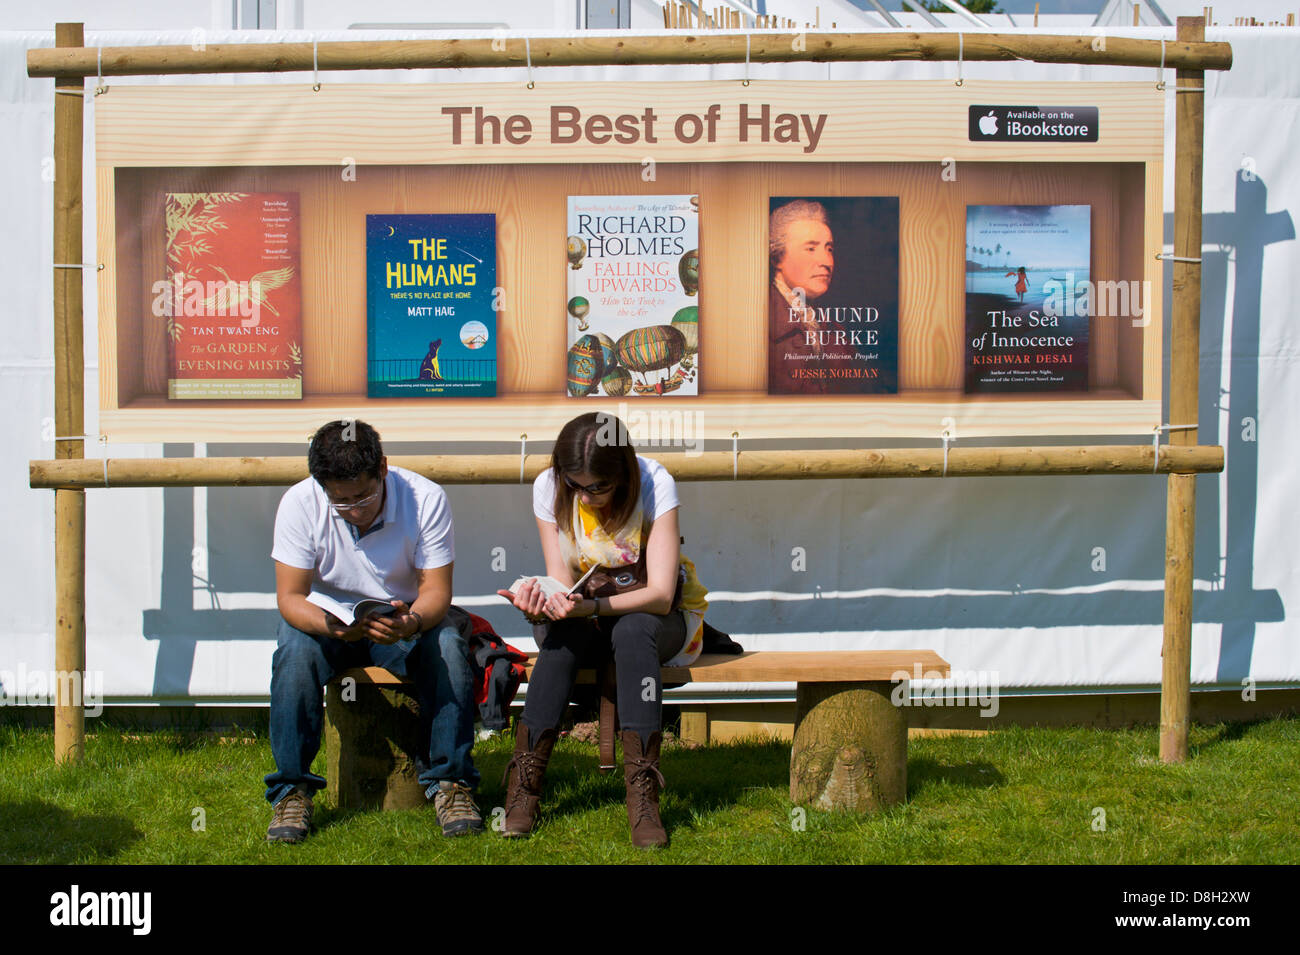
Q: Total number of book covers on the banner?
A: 5